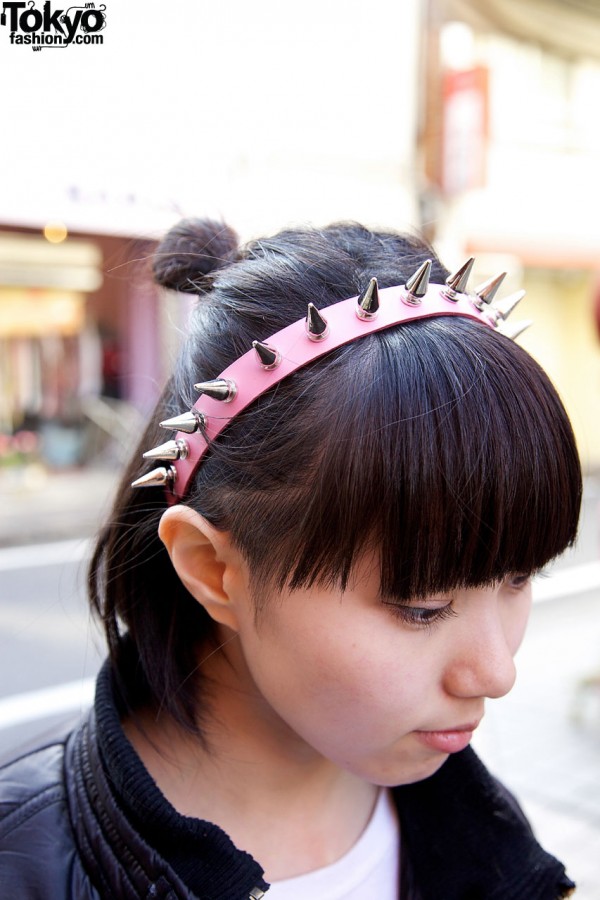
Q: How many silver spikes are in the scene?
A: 12